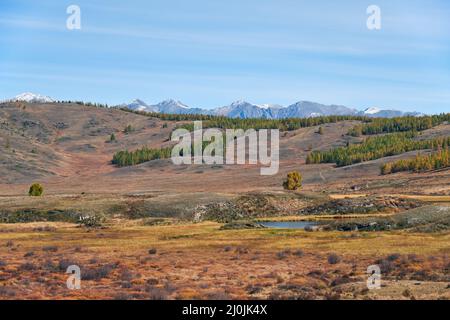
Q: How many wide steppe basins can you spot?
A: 1